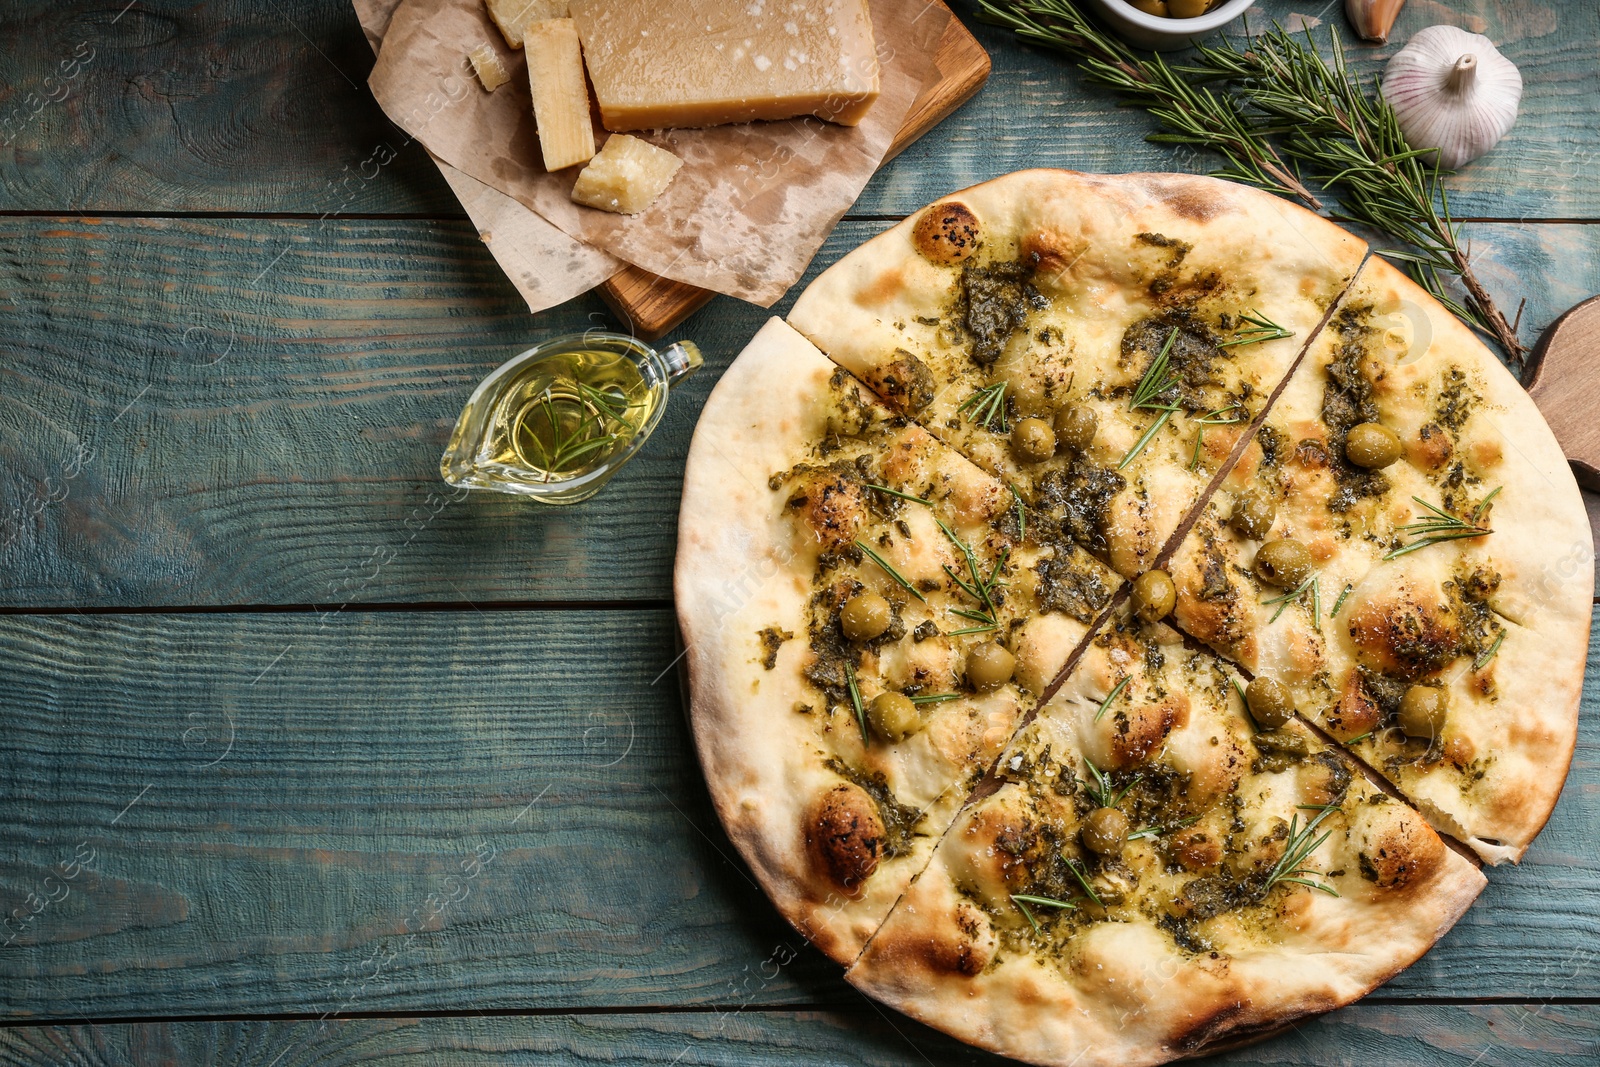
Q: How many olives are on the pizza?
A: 12